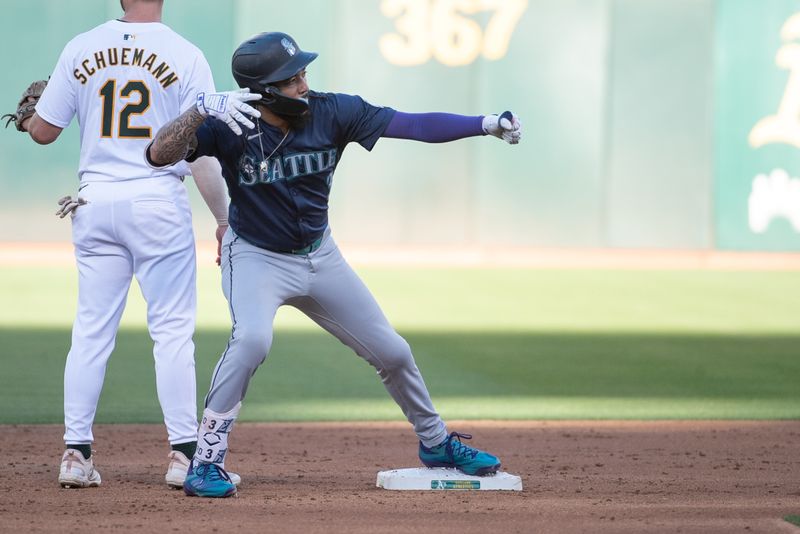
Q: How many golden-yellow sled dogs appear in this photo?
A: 0